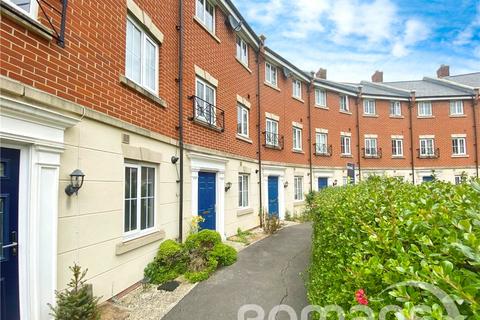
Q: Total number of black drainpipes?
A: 6